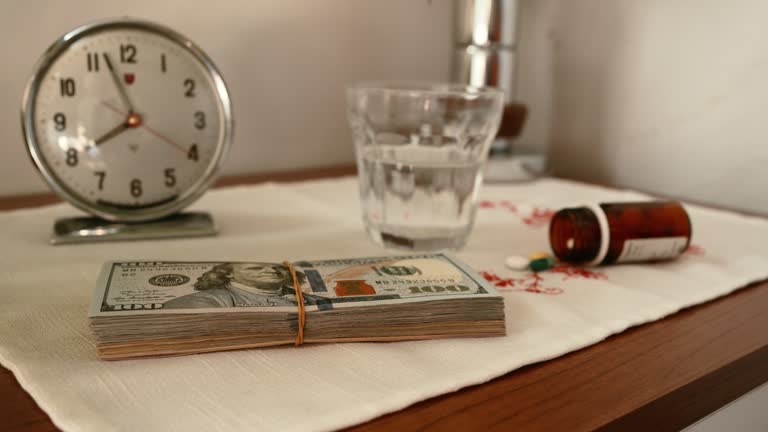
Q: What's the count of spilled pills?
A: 3